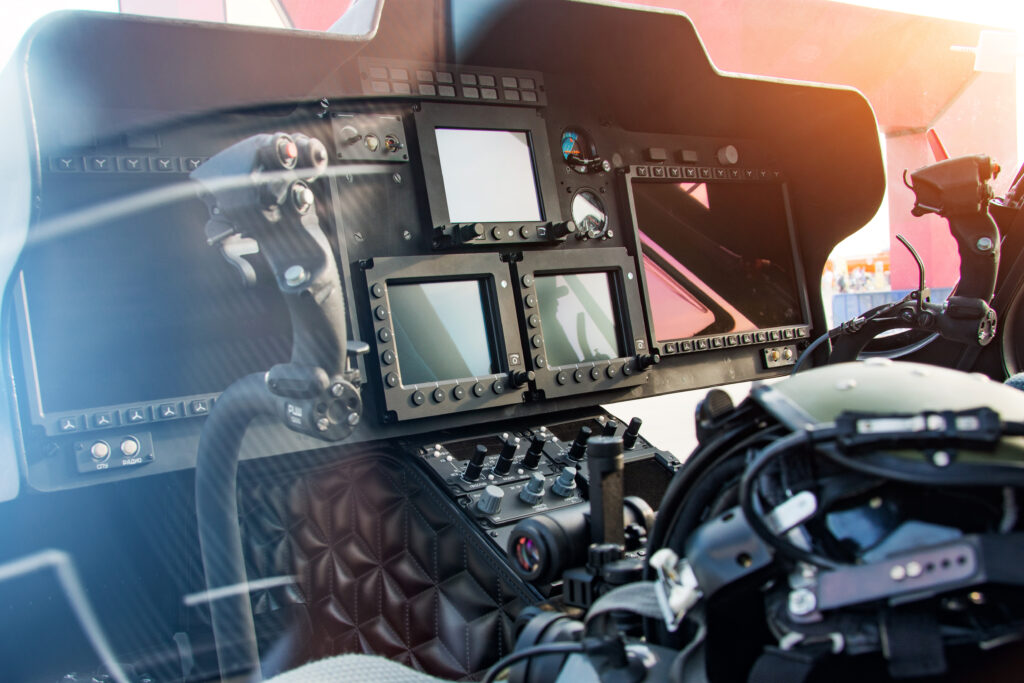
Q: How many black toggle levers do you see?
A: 6